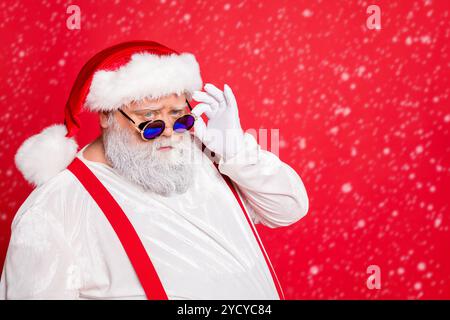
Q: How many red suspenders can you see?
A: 2